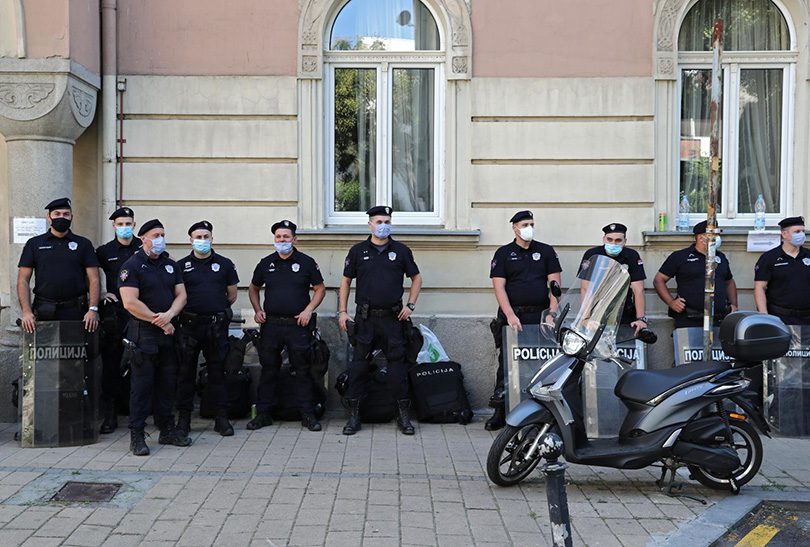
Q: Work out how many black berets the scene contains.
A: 10